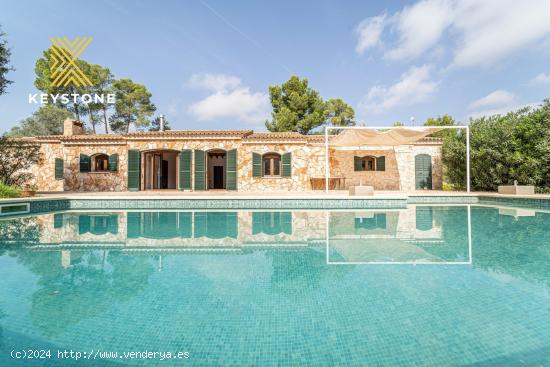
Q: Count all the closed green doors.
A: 1